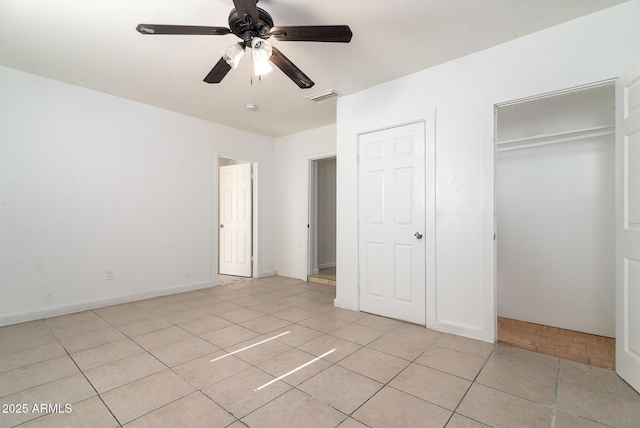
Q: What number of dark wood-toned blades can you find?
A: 5